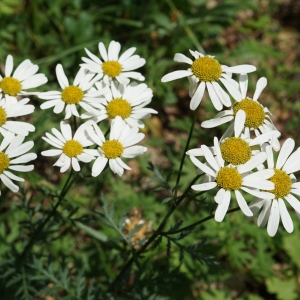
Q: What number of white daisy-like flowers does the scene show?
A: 13